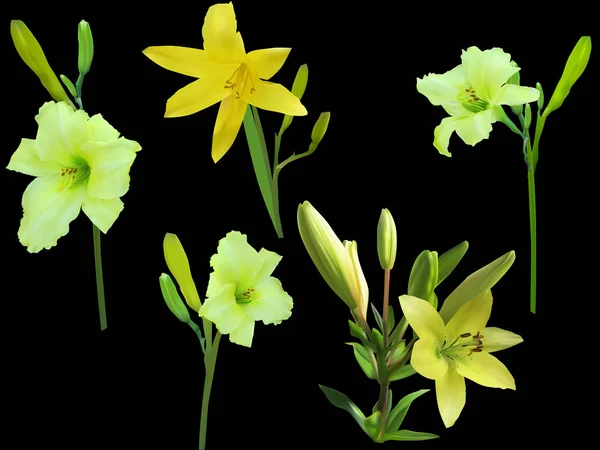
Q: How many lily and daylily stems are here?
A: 5